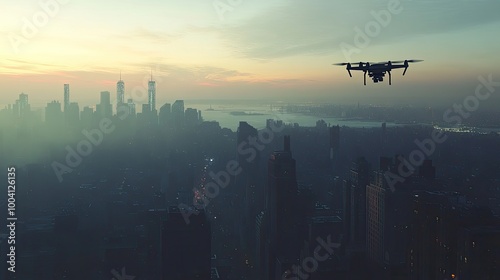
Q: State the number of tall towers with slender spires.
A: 2